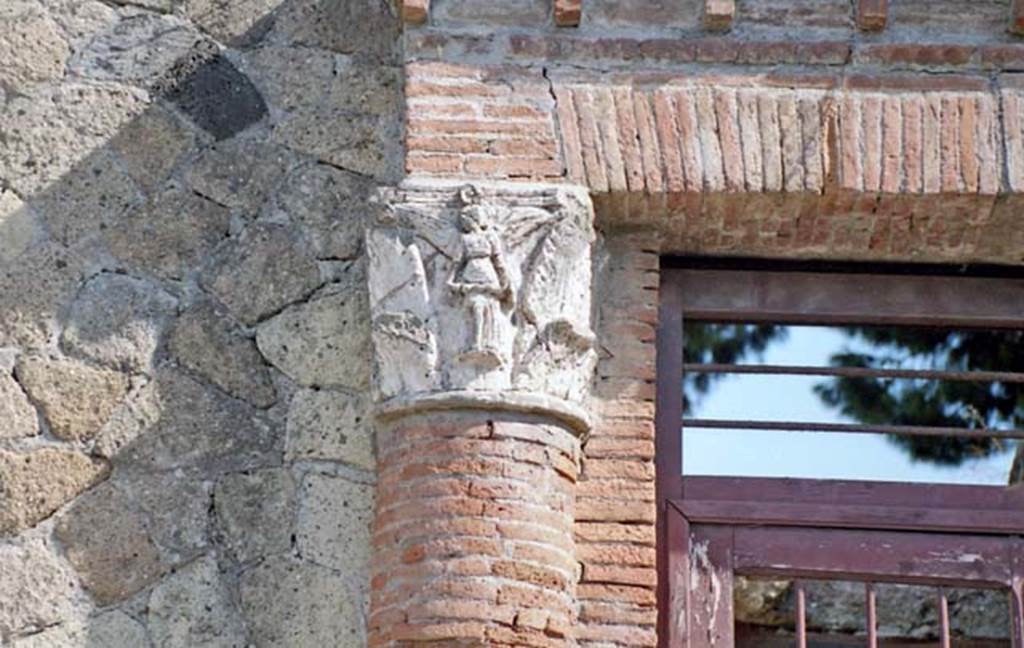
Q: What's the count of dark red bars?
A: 5